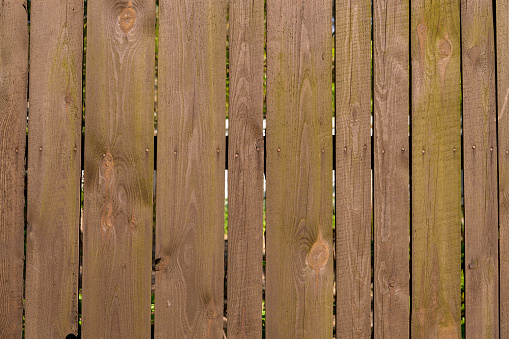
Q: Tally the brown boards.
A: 11